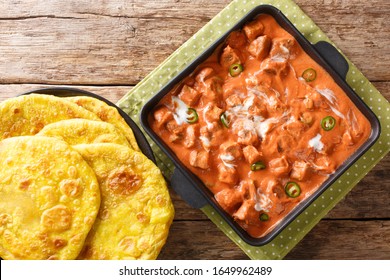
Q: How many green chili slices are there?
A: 8